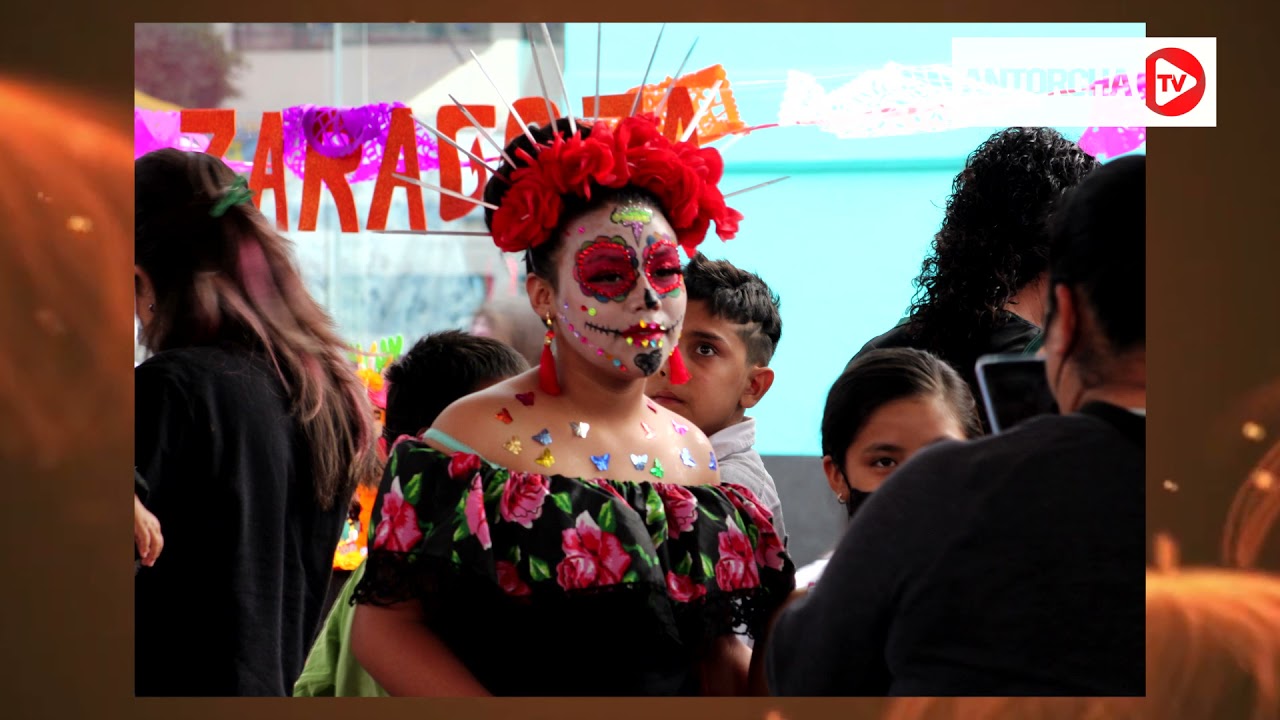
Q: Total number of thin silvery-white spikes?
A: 12